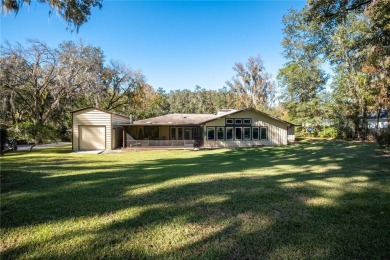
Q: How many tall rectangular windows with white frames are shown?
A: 7